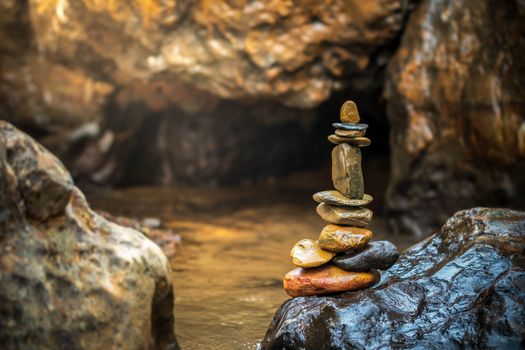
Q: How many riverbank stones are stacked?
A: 11